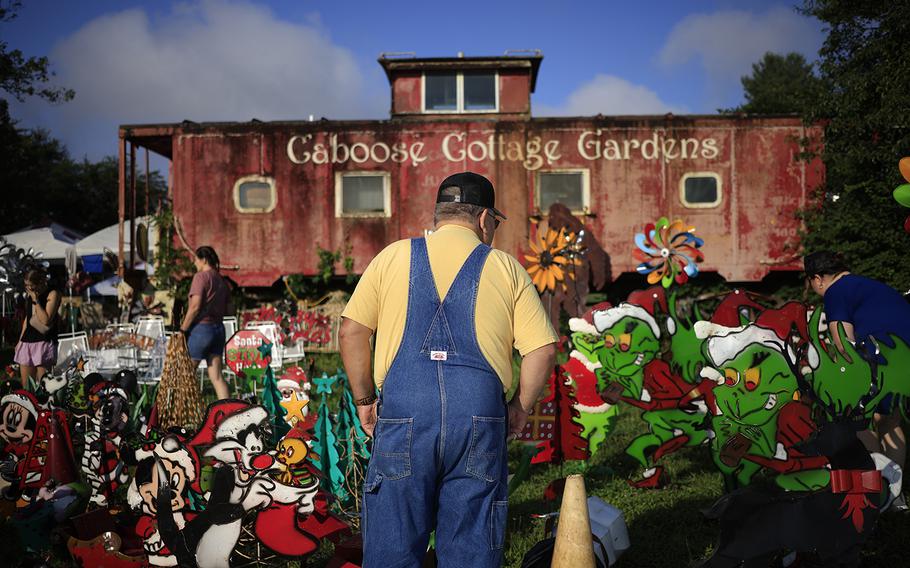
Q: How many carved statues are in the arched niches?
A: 0